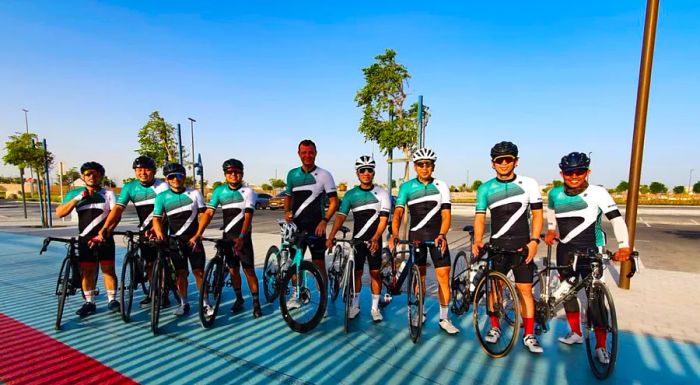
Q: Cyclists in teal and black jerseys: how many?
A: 9